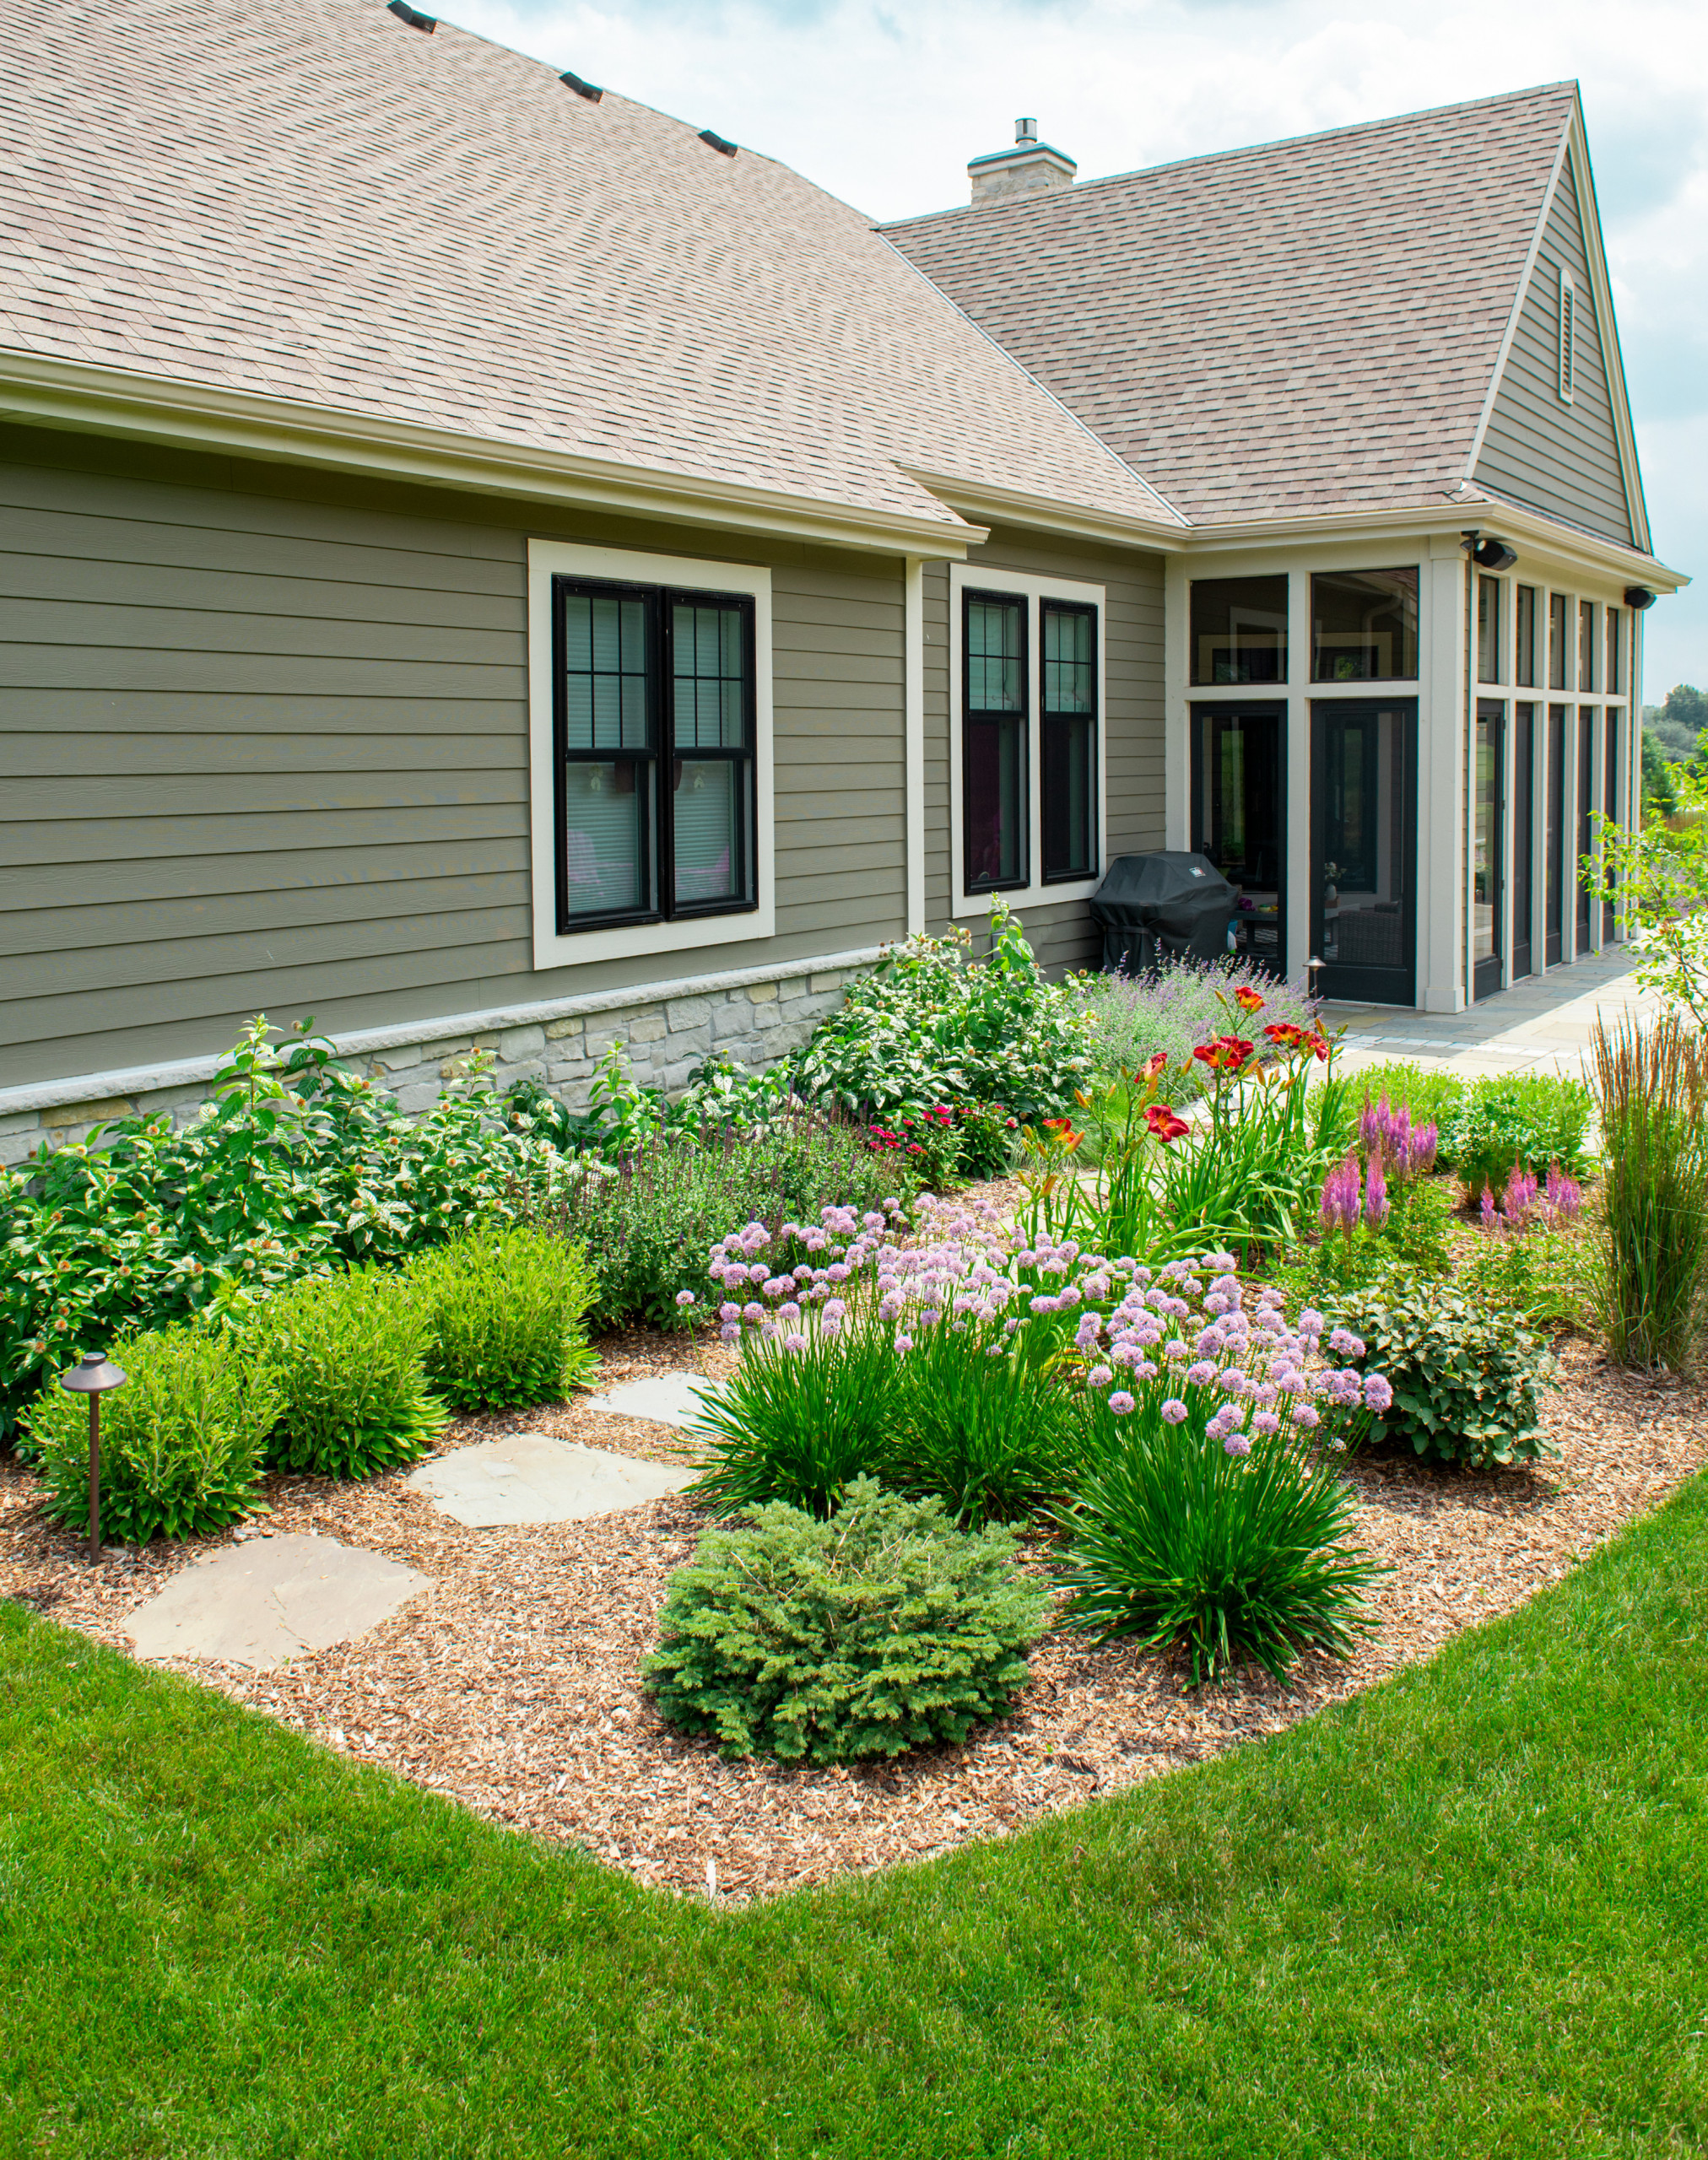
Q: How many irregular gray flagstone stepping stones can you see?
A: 3